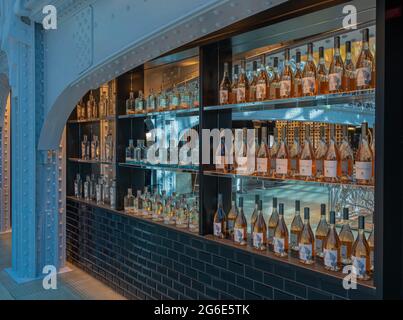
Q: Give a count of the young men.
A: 0